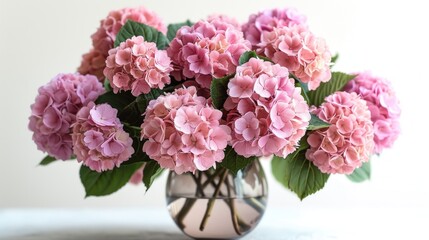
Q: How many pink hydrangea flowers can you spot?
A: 11